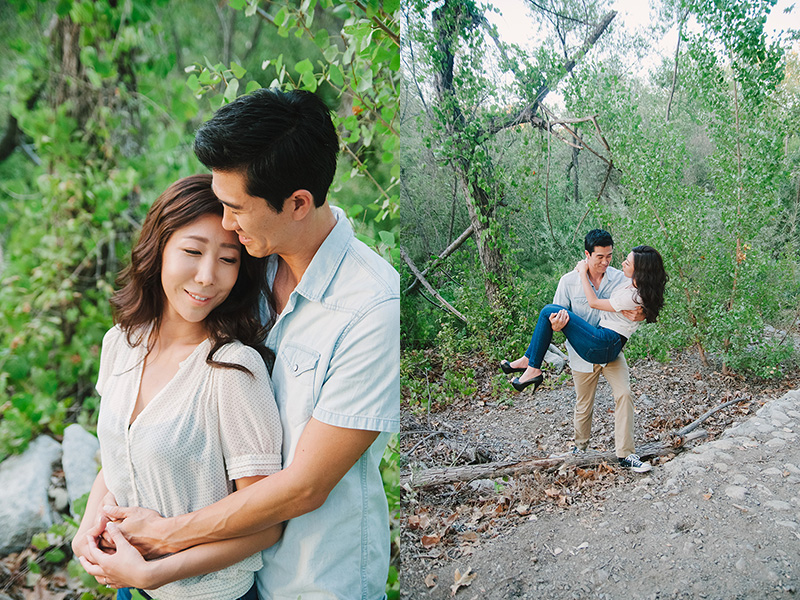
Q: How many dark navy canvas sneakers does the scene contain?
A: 2